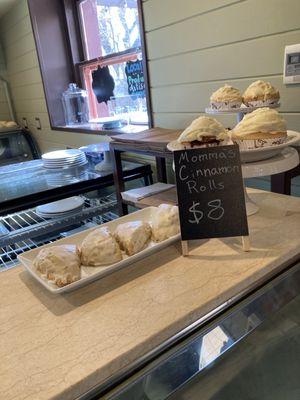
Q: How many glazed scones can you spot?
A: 4